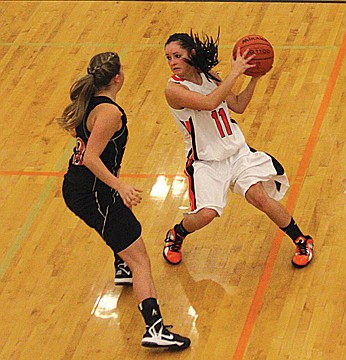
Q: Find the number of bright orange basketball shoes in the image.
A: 2